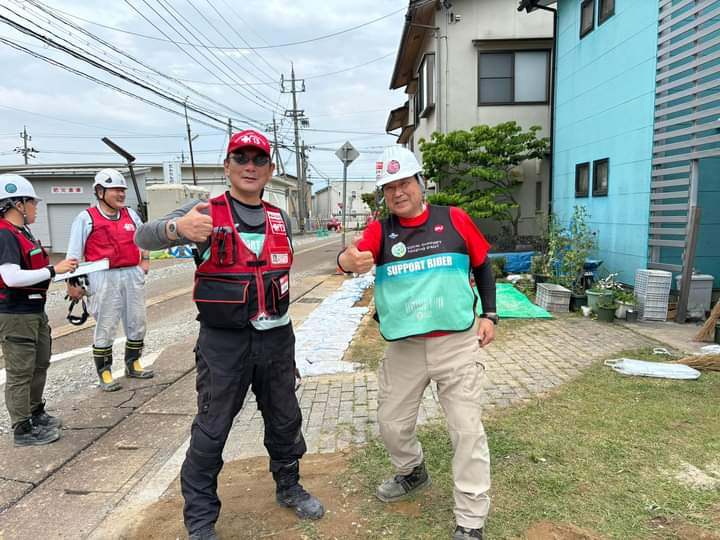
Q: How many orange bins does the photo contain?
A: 0